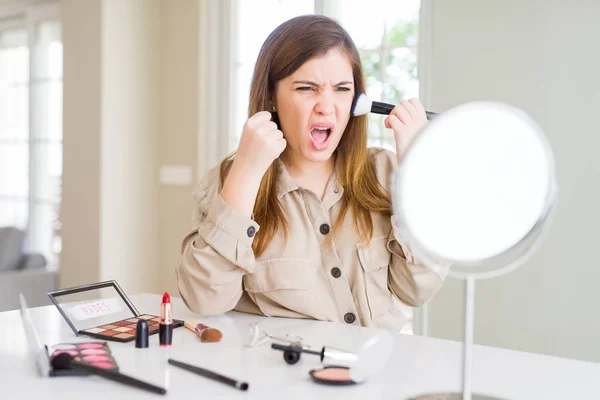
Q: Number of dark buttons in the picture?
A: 4